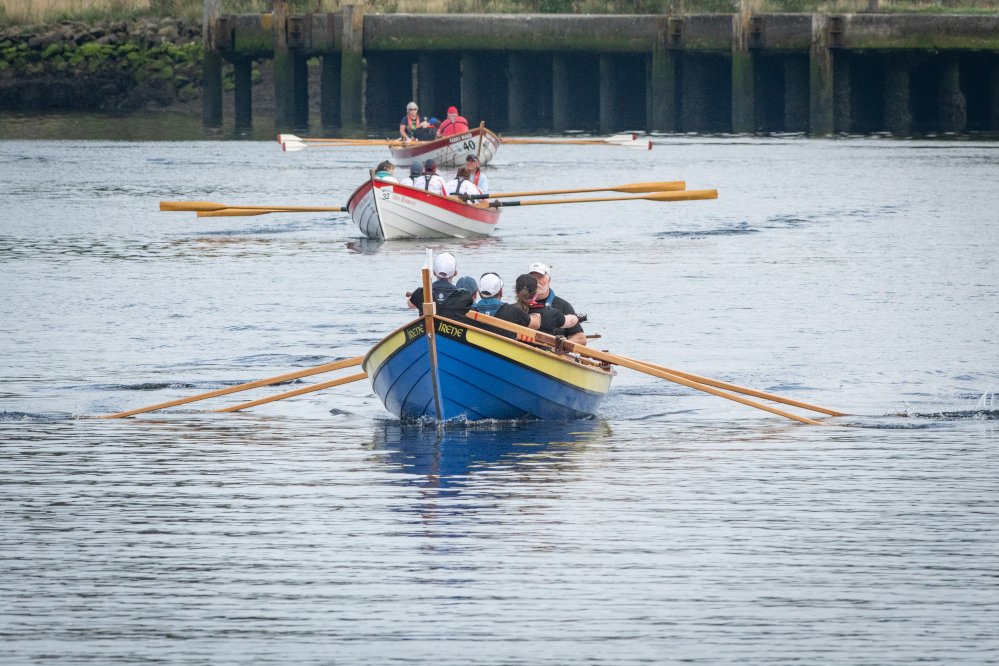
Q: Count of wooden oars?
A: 12